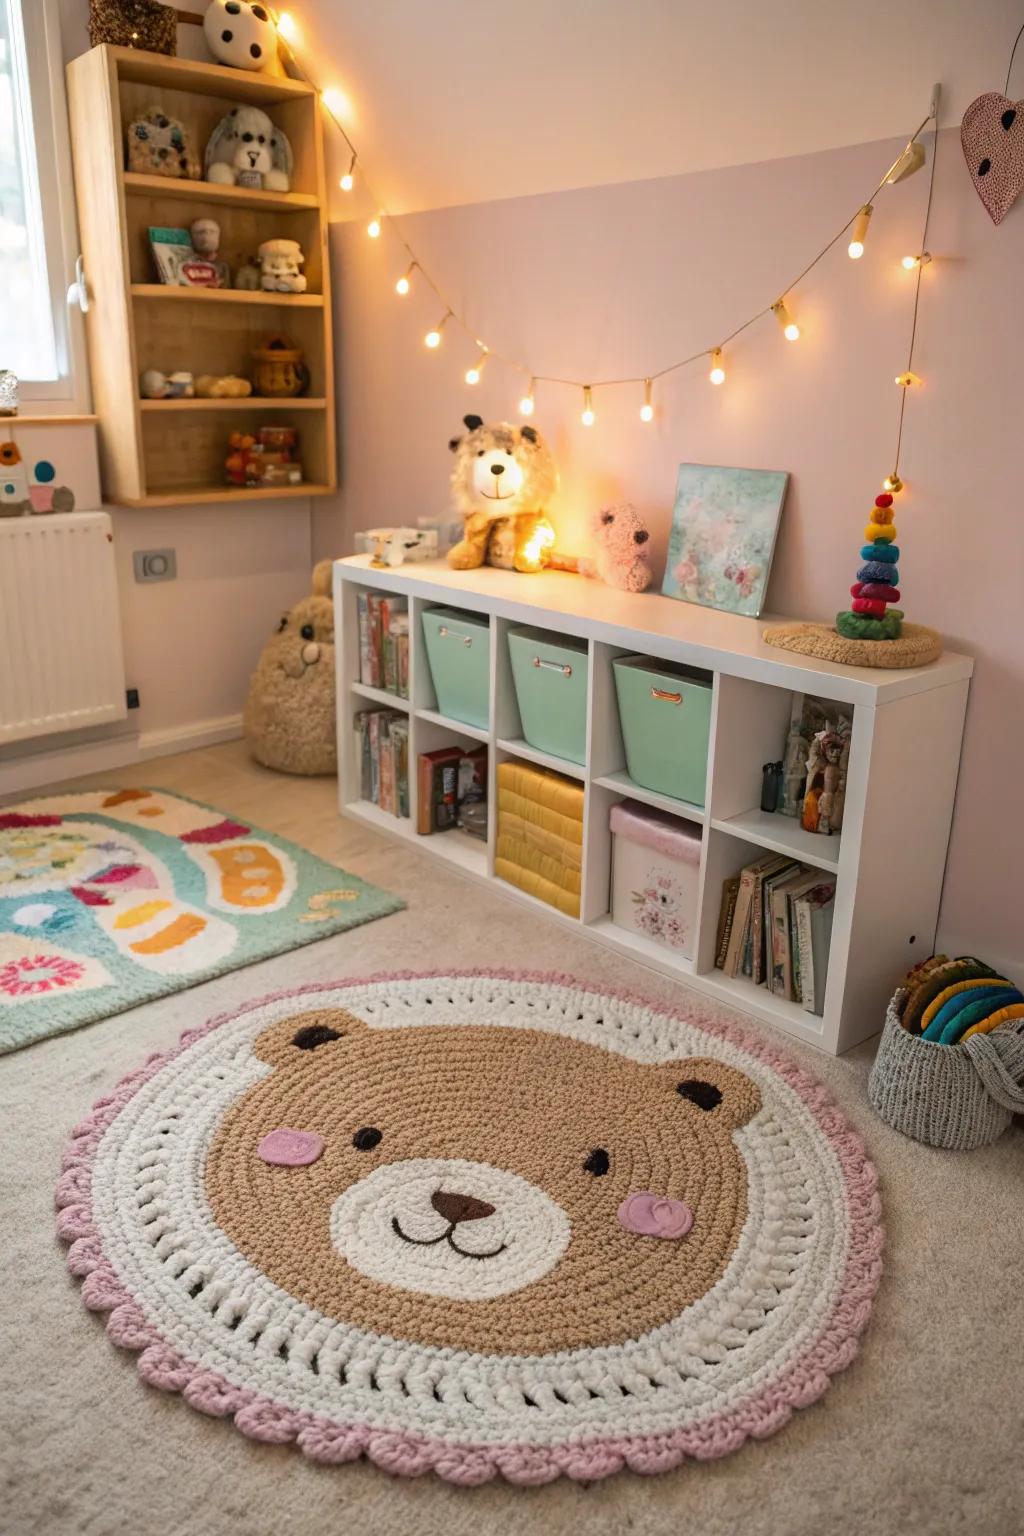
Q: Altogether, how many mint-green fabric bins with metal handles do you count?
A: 3